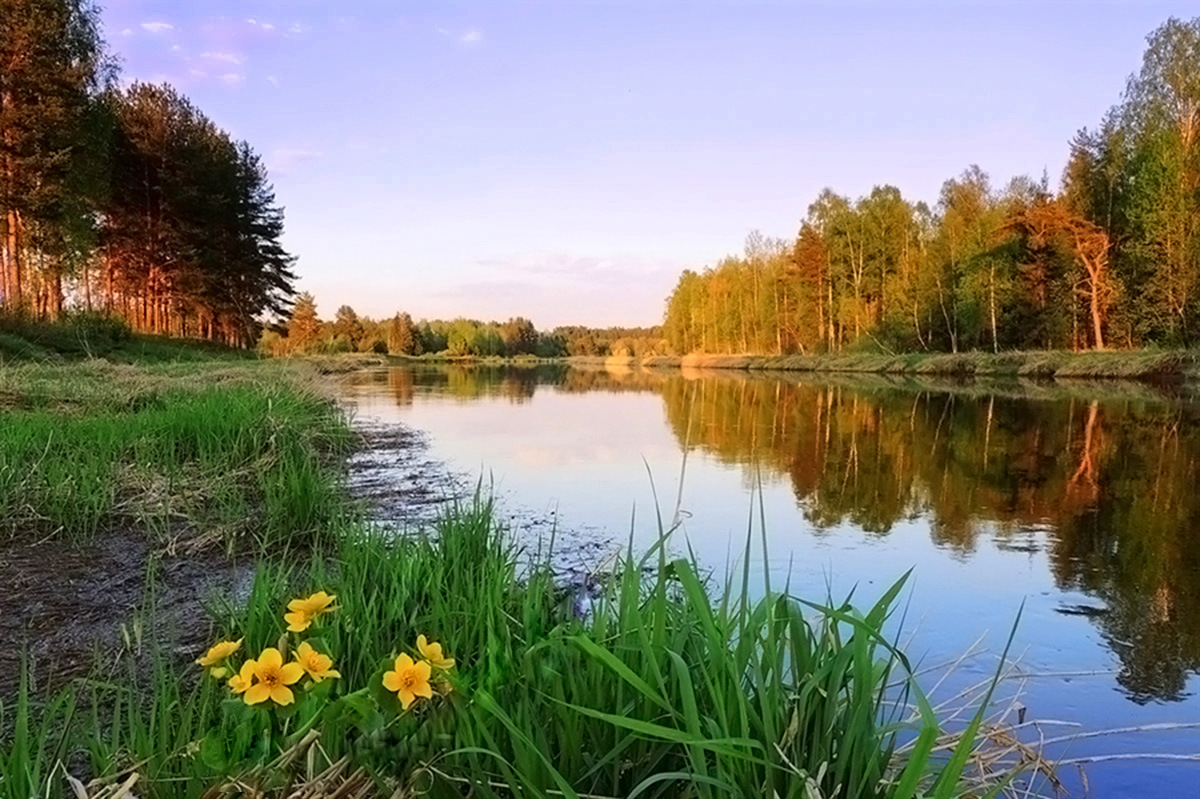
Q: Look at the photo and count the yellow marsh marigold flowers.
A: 7